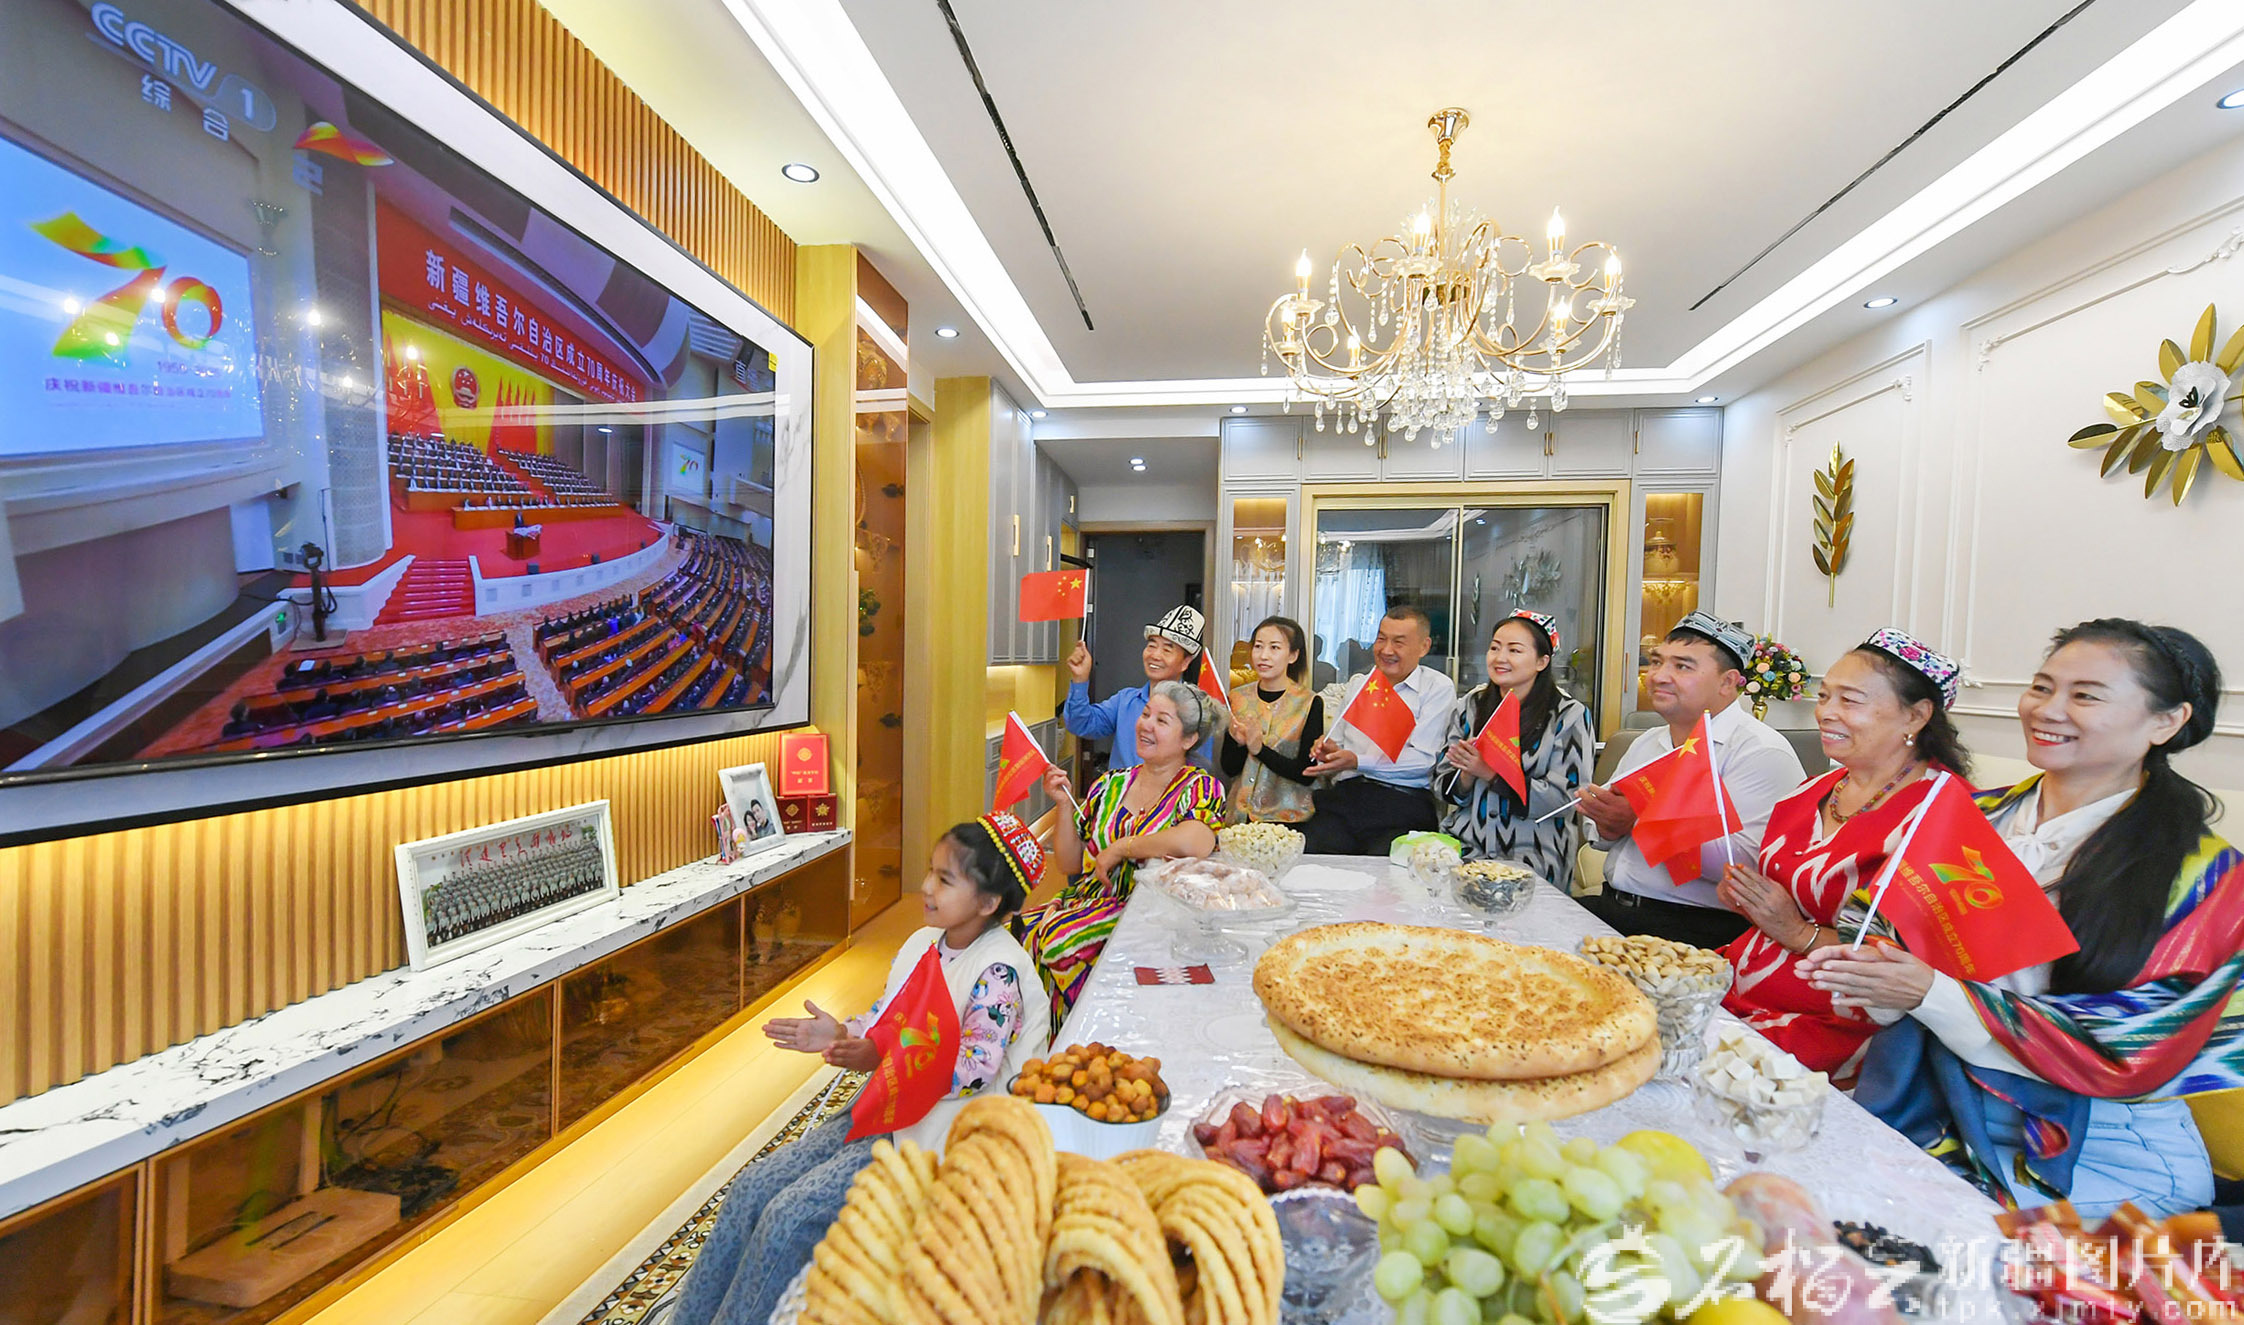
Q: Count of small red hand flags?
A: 9